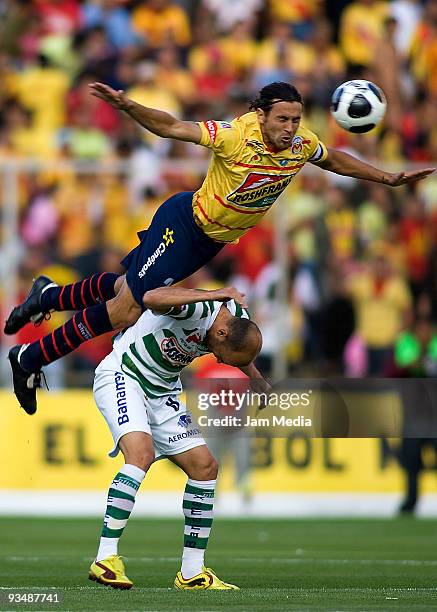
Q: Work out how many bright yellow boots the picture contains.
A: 2